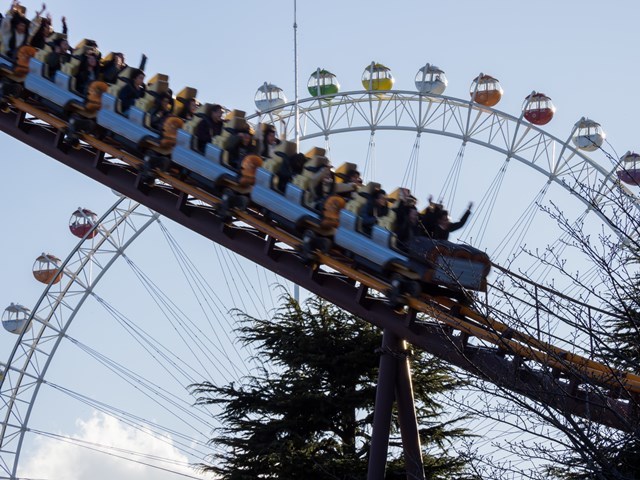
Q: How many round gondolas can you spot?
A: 11